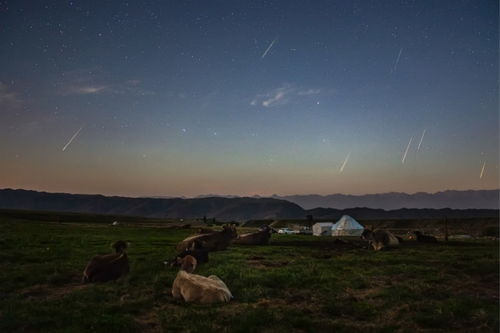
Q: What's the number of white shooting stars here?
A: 7